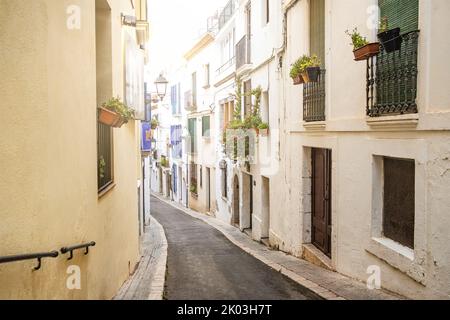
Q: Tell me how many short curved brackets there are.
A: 3